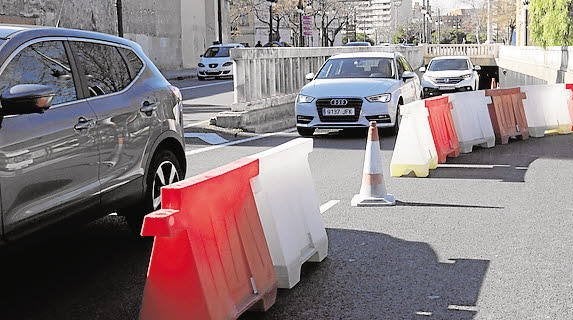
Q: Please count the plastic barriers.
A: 8